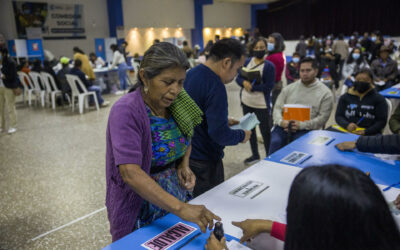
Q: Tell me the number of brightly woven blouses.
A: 1